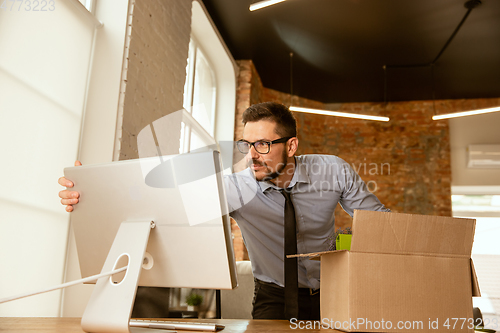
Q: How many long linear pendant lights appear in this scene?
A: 3